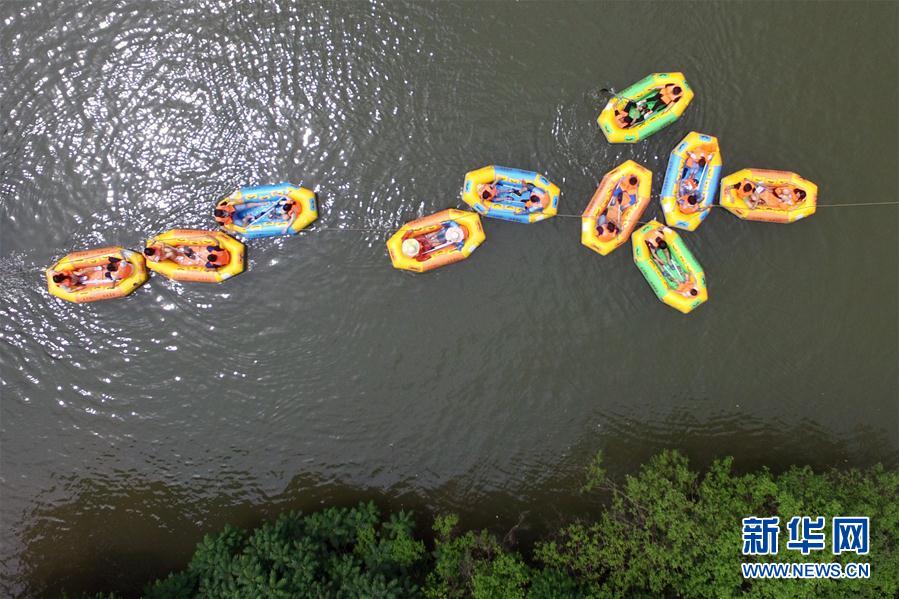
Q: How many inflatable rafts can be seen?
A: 10